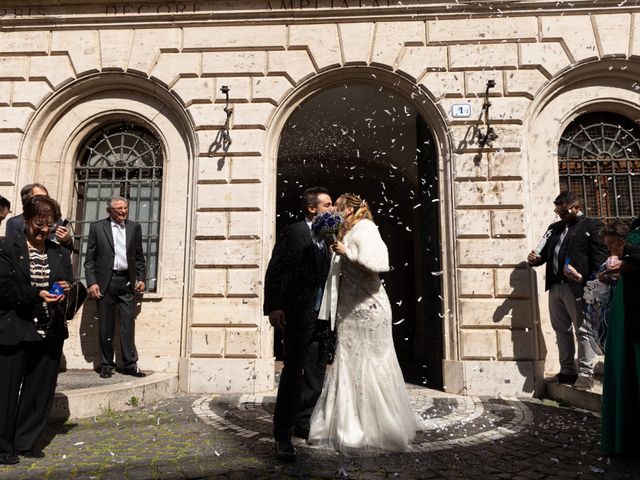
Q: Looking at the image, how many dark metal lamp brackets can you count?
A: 2